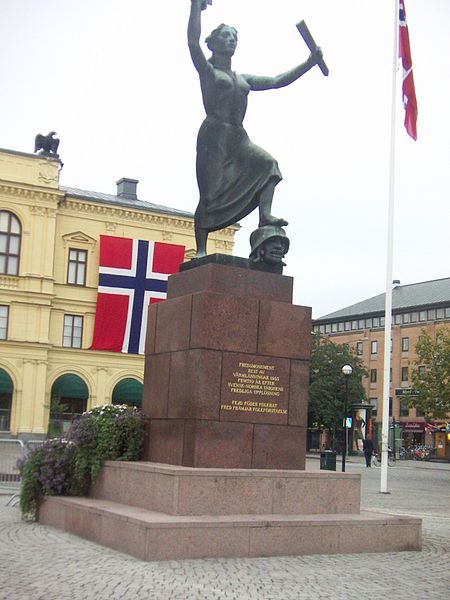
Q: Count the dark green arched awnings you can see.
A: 3